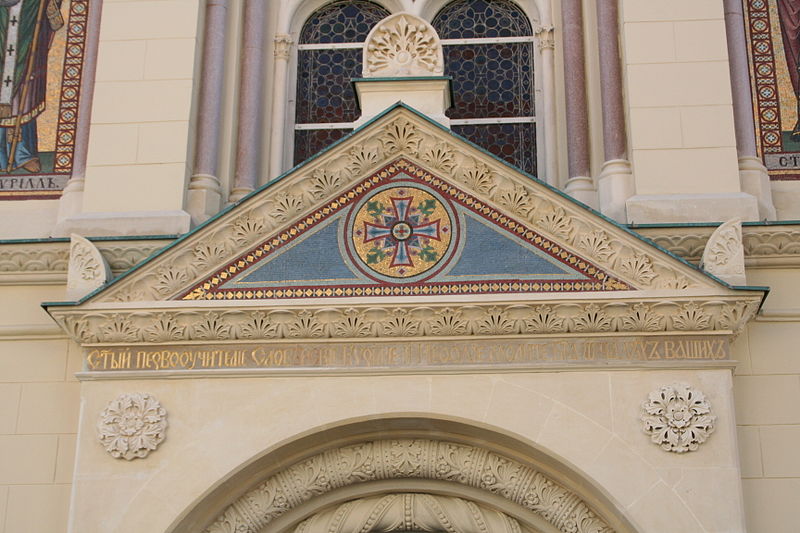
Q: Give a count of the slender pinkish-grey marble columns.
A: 6